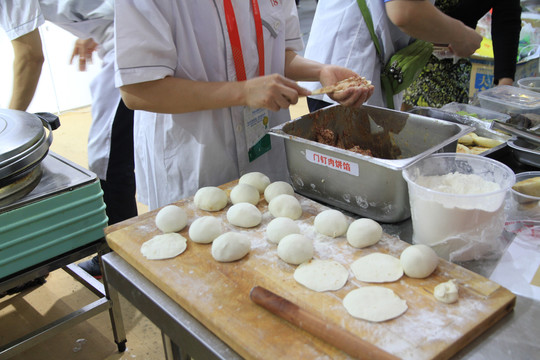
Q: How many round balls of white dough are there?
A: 14